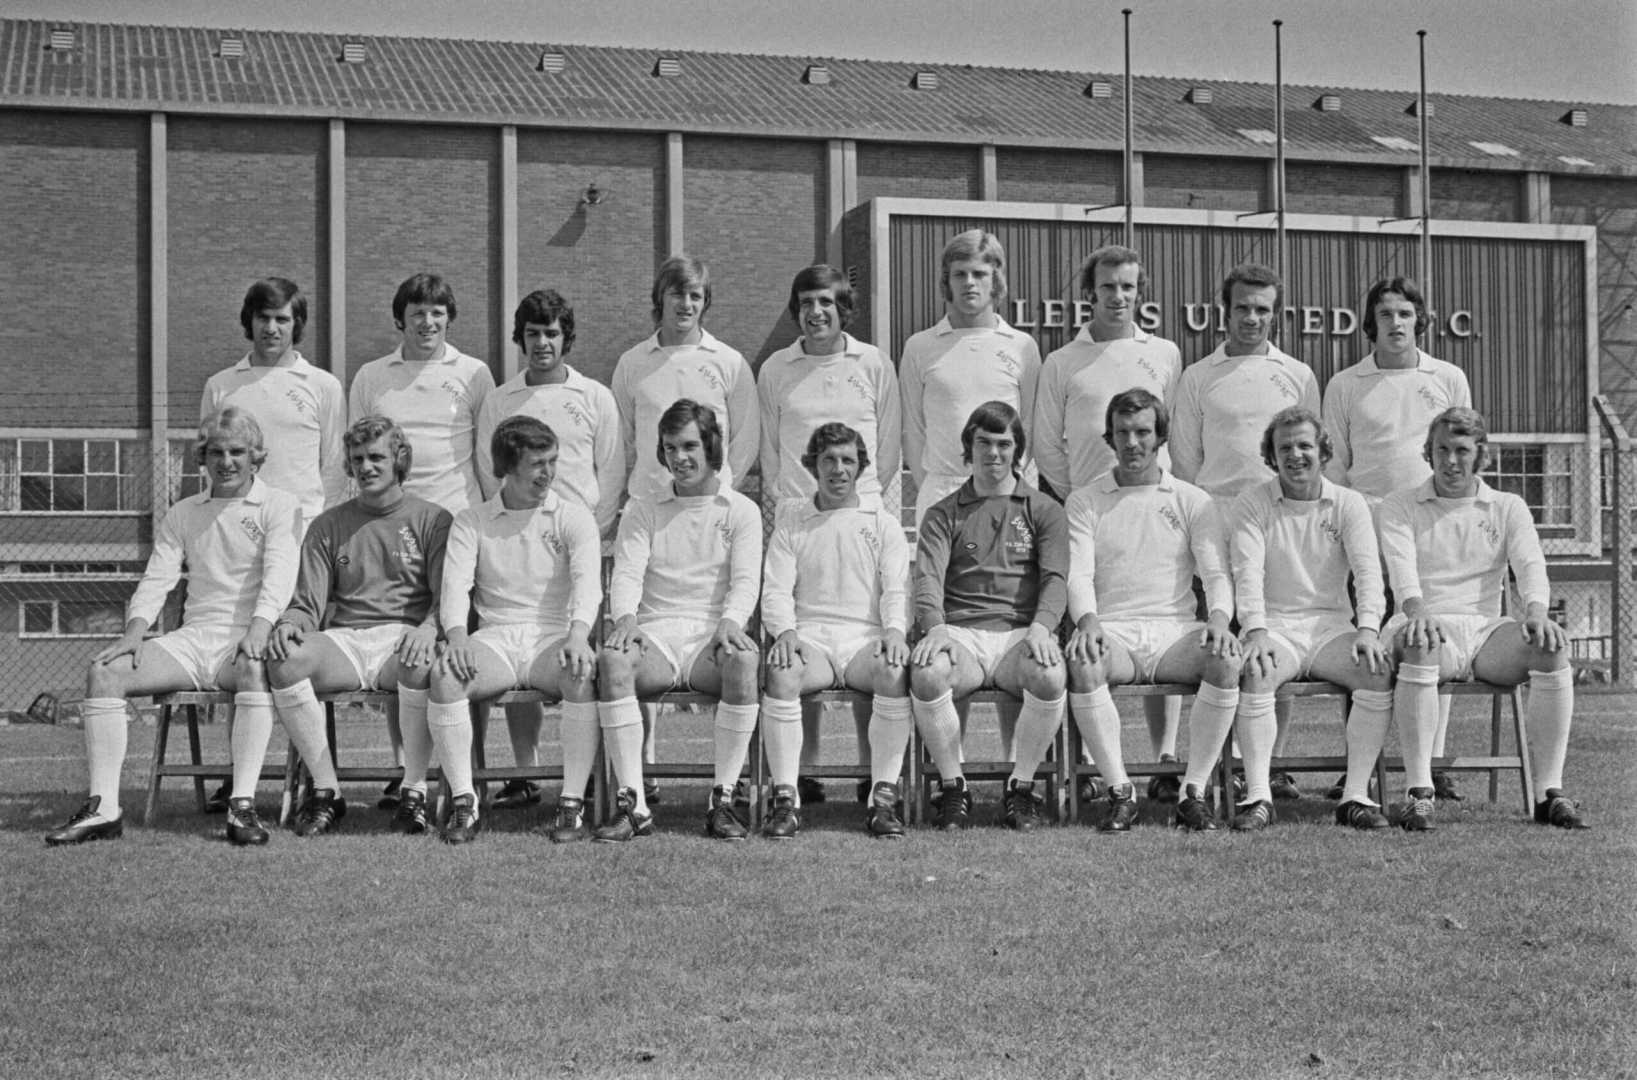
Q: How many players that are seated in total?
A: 9